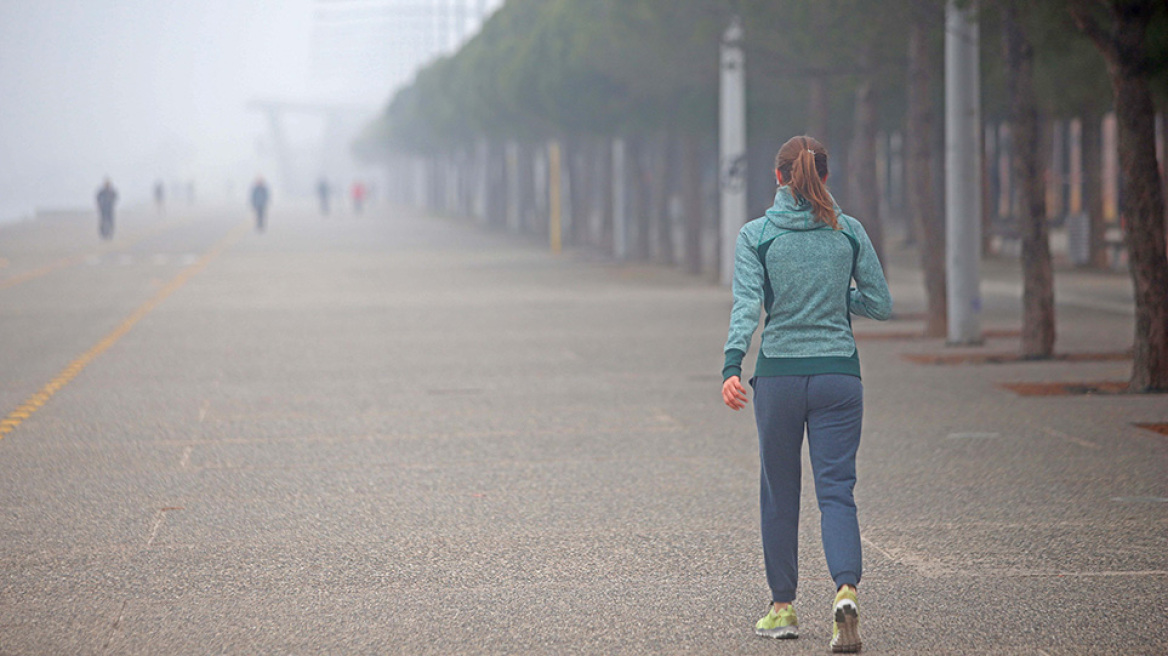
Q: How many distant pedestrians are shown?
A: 5